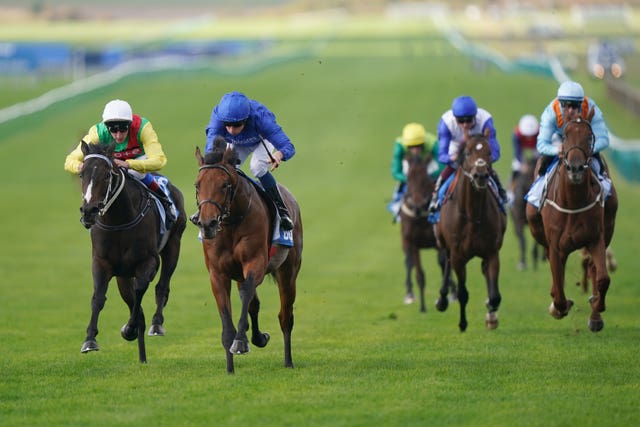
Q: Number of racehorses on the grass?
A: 6